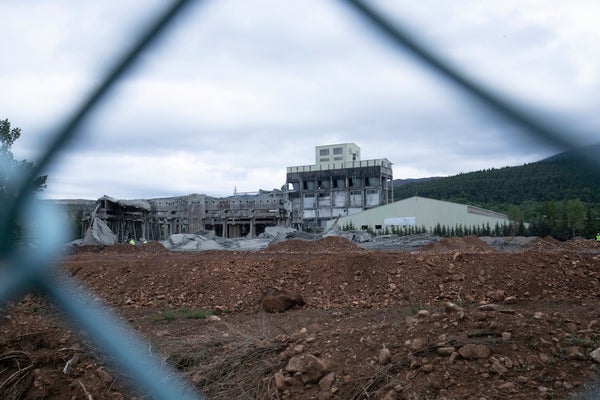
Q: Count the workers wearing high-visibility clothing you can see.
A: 3